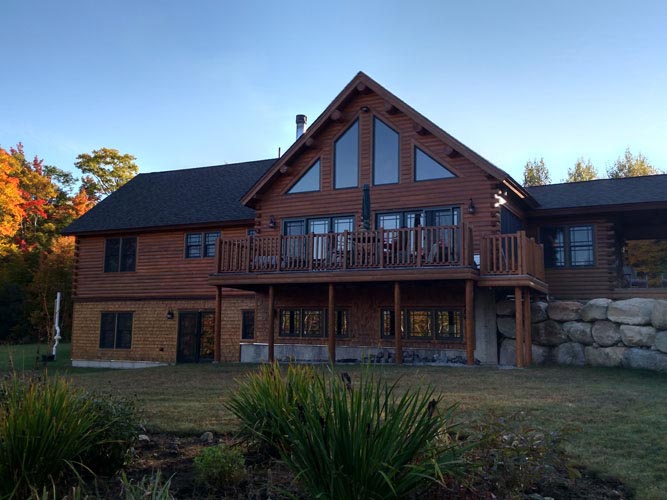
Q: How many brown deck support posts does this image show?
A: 7